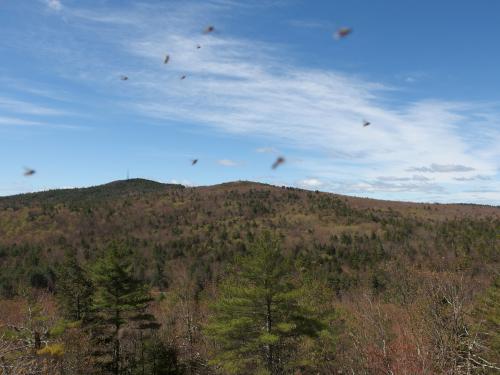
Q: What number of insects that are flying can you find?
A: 10